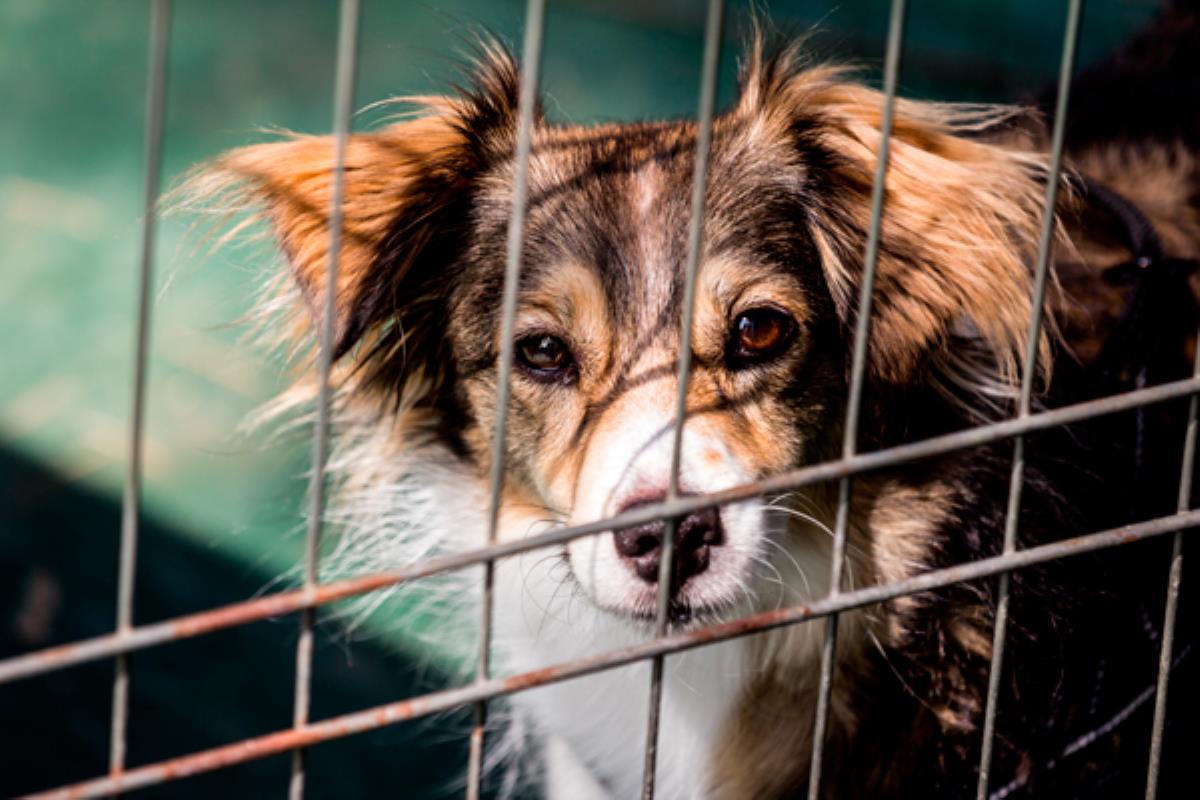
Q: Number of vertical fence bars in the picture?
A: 7